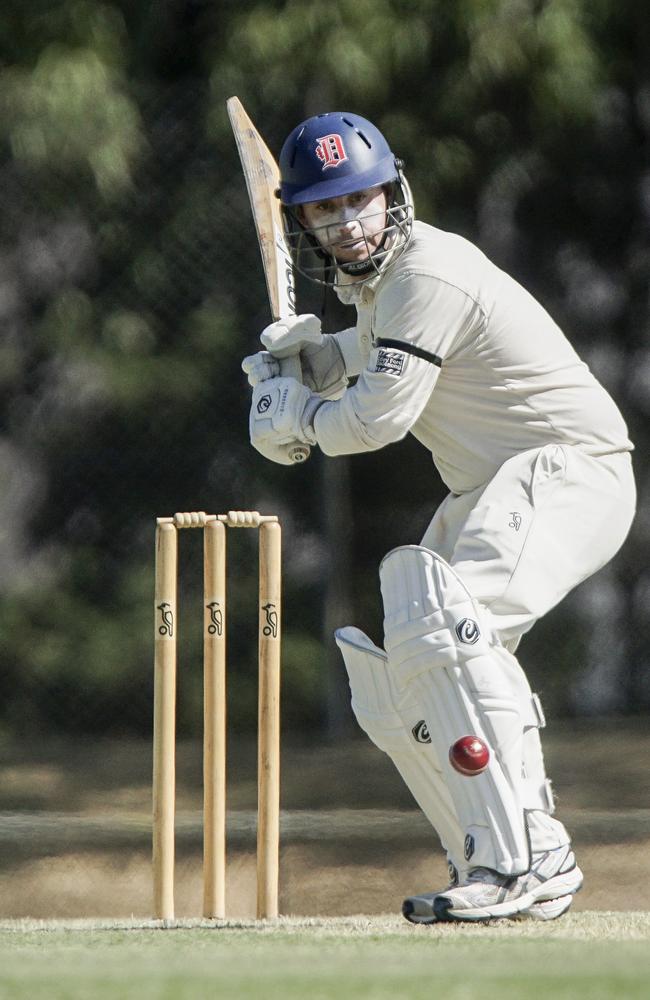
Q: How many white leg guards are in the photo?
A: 2